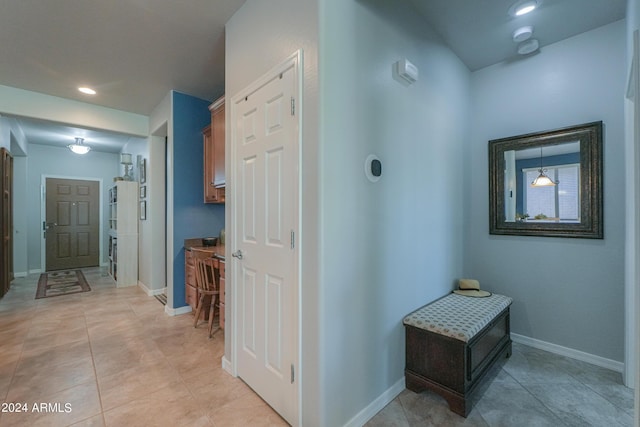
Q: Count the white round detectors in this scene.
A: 2